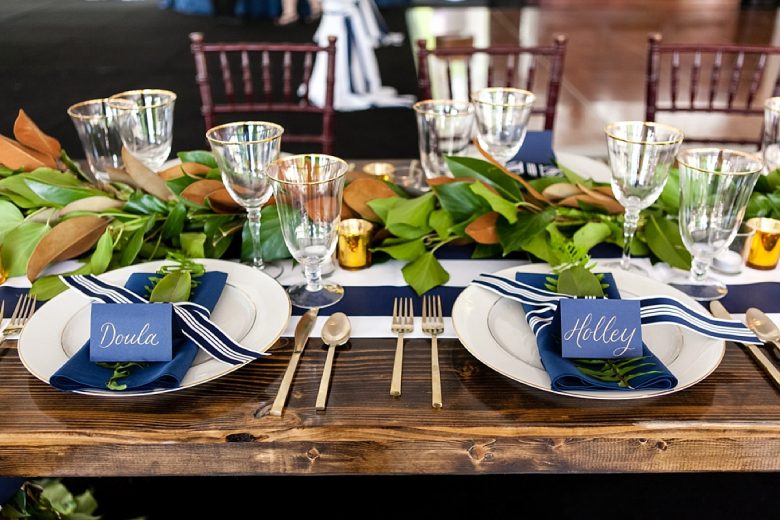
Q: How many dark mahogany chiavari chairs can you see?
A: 3